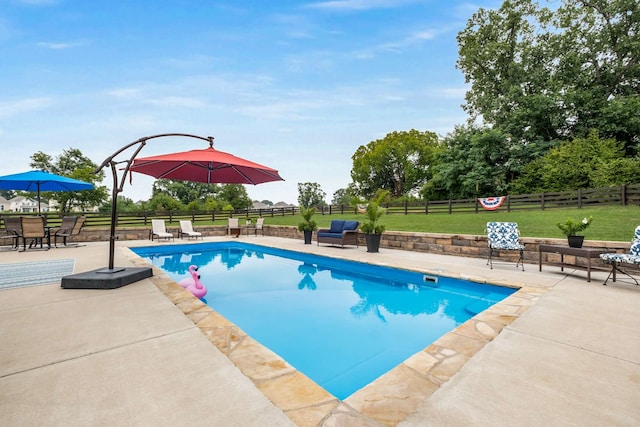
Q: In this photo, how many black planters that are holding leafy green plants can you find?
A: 3